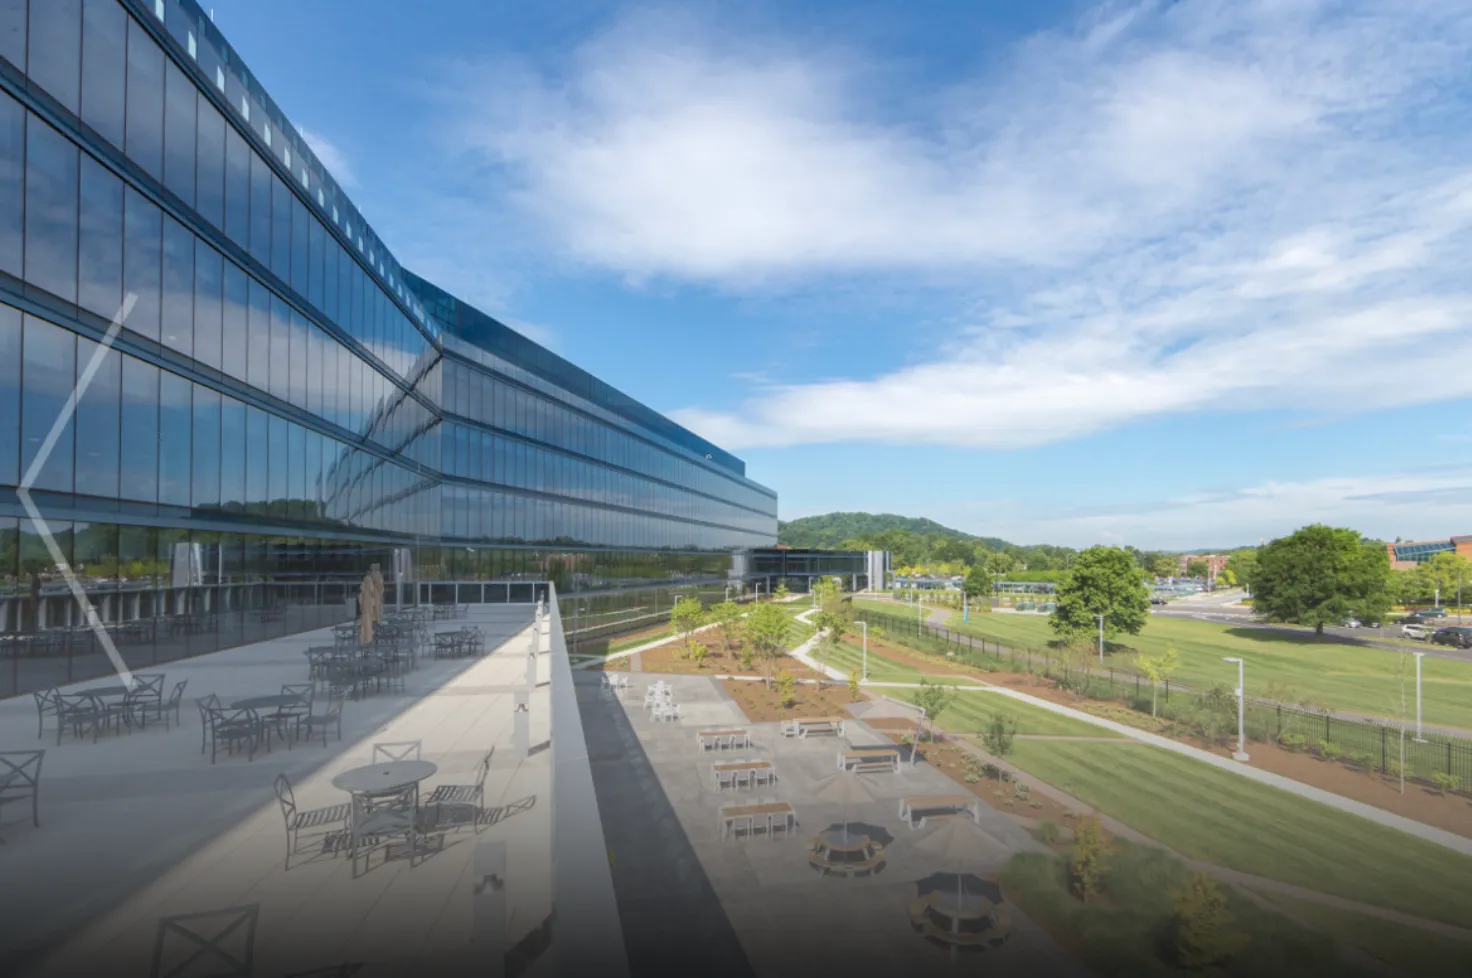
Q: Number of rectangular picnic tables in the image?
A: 6